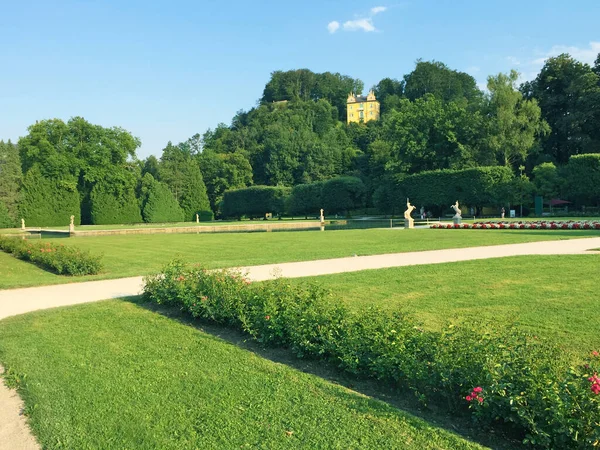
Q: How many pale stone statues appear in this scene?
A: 6